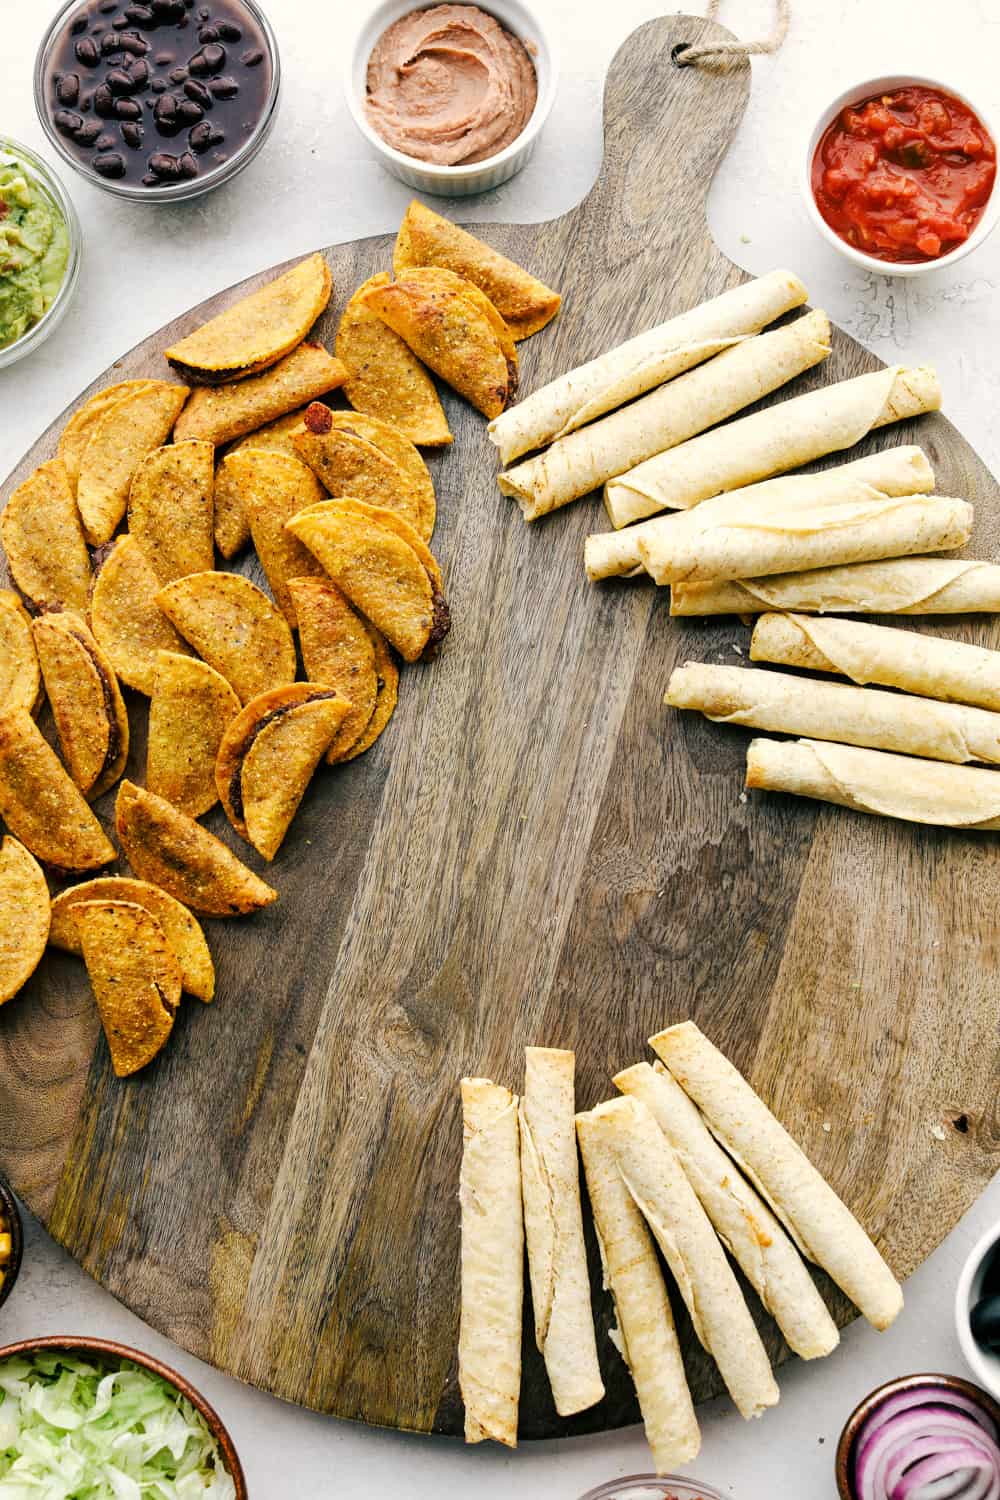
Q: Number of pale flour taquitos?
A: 15